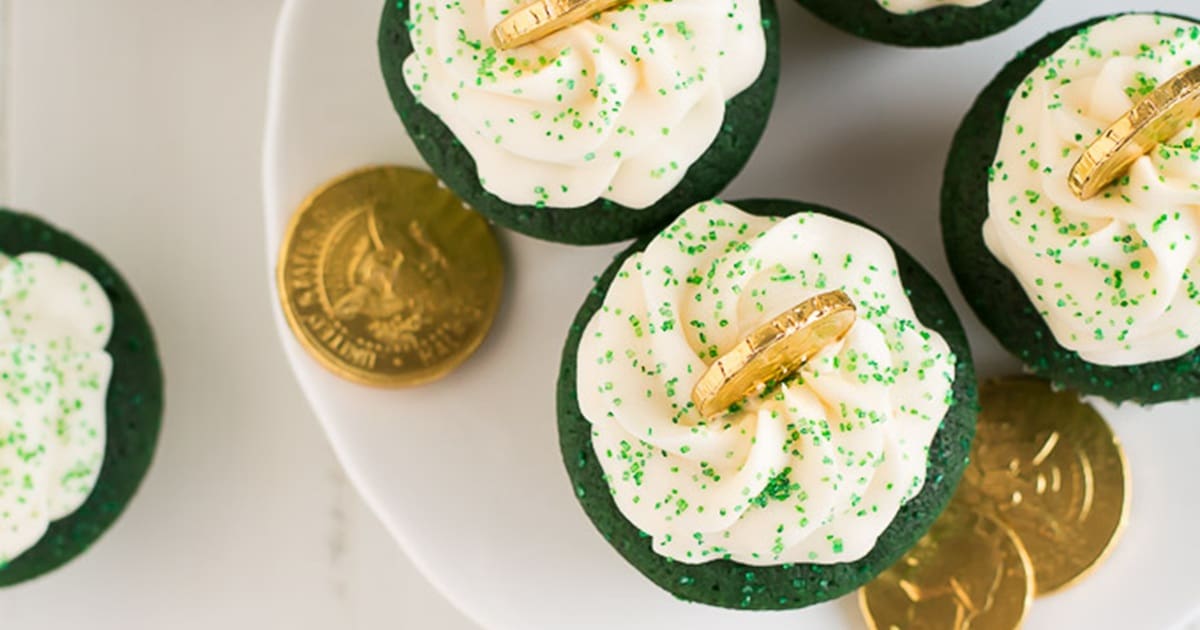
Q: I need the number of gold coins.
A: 6